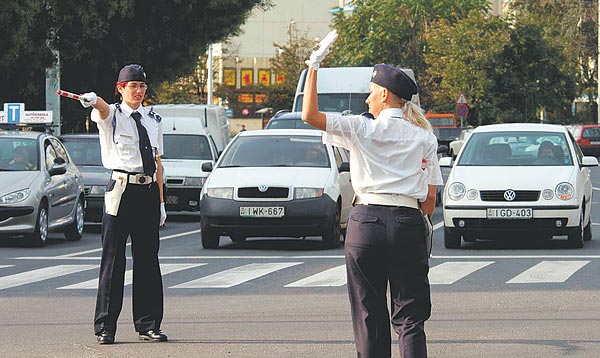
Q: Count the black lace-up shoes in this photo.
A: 2